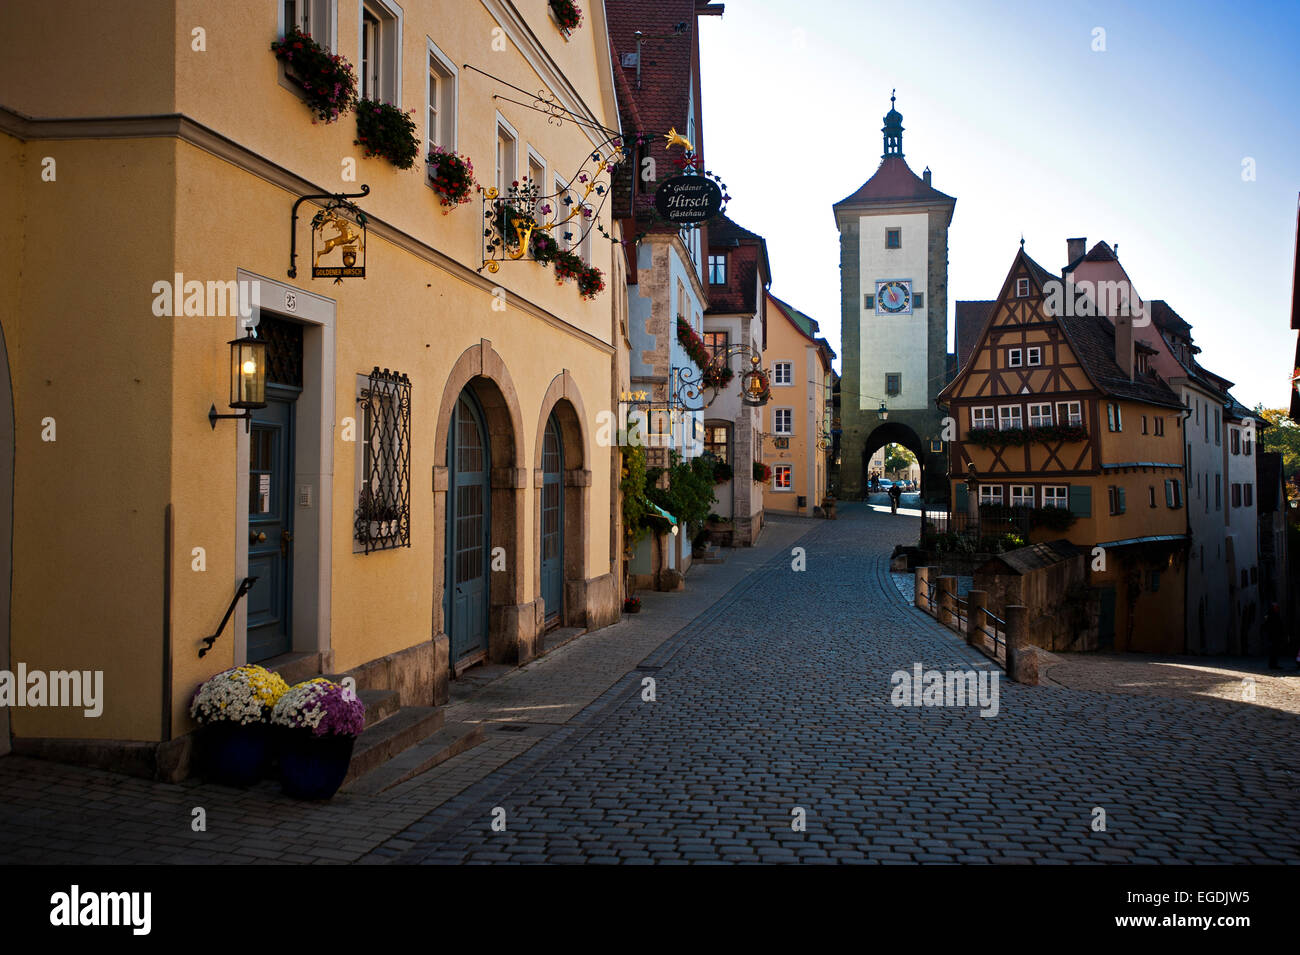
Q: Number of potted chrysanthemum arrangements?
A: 2